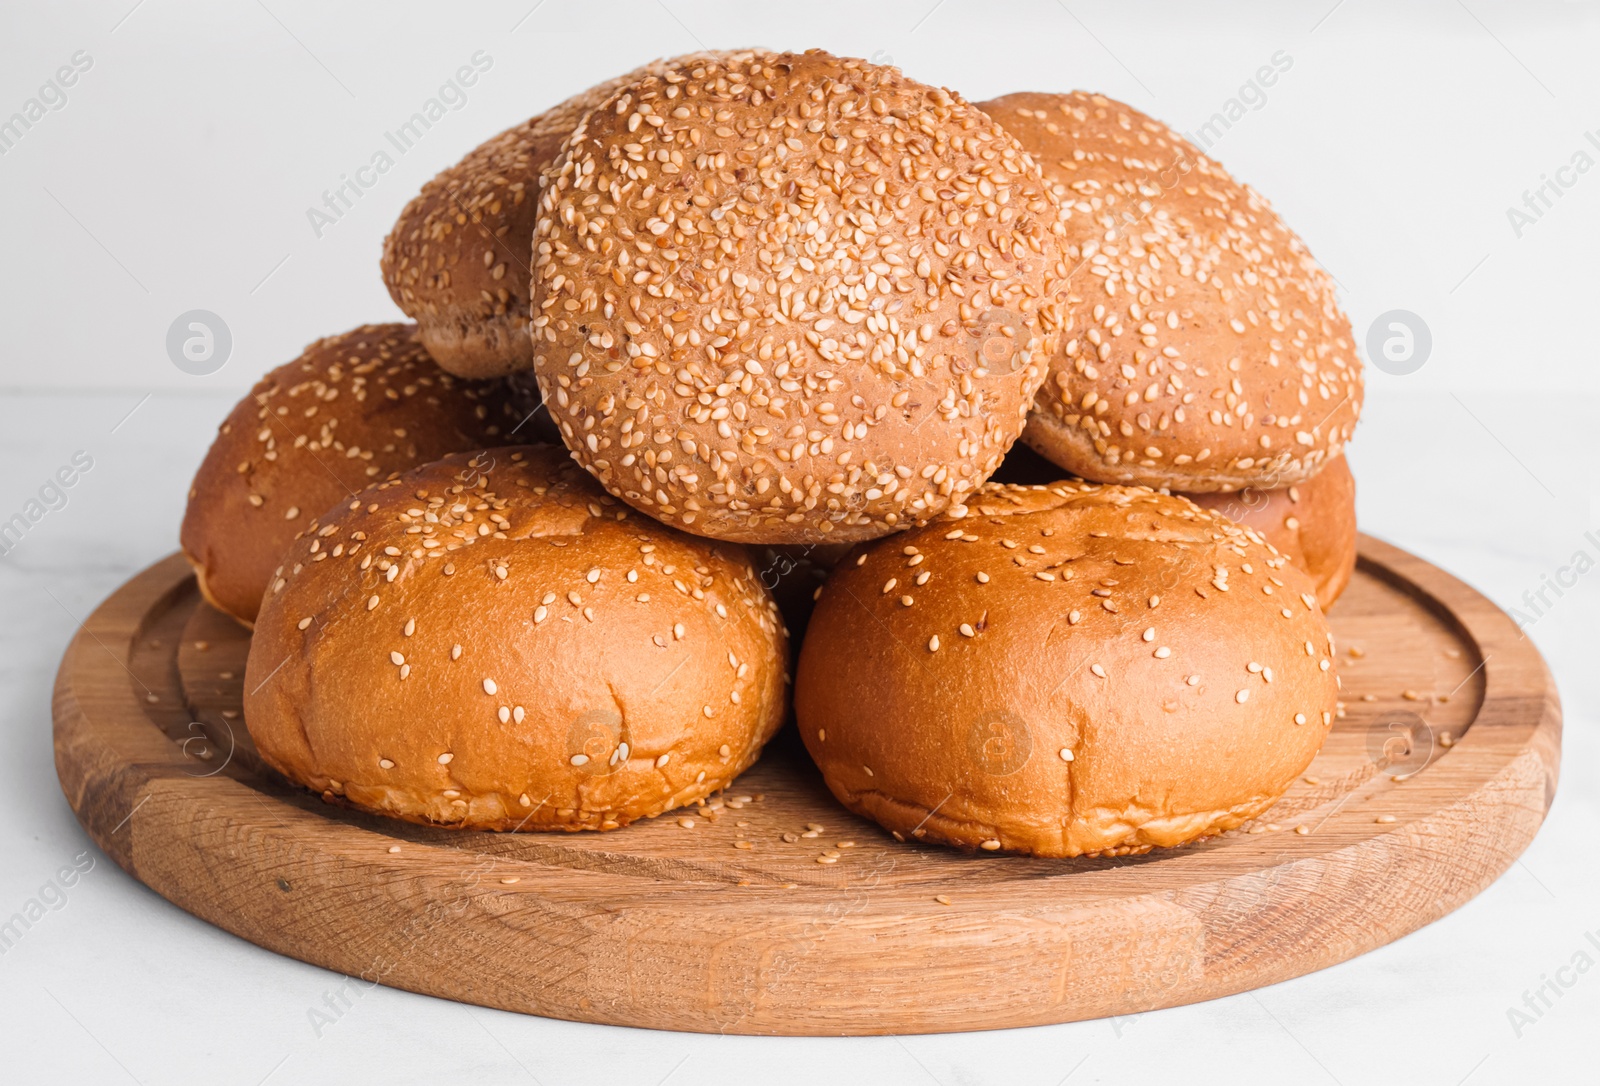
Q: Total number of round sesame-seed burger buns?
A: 7